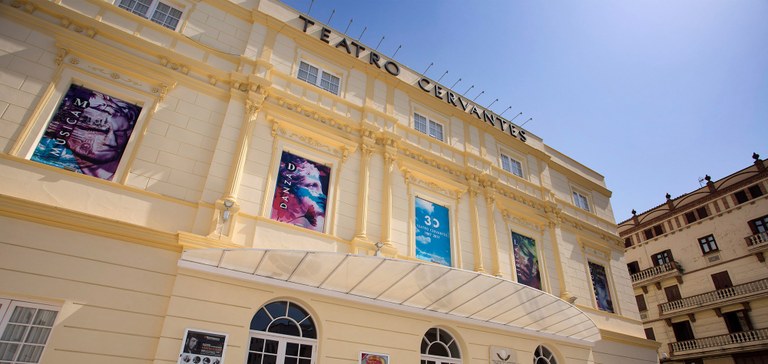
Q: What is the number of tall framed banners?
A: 5